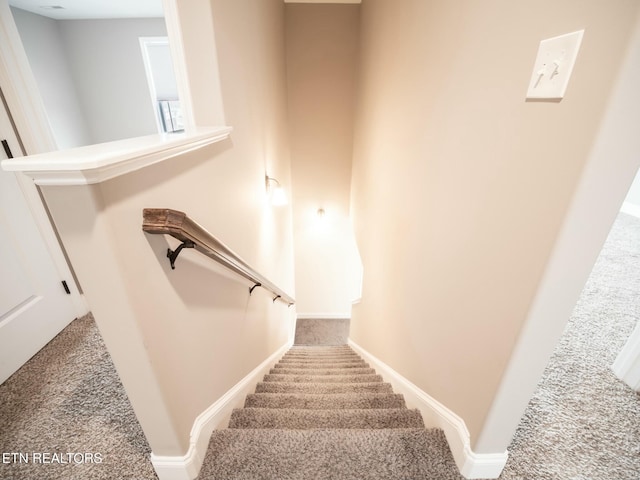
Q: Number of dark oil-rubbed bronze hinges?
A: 2